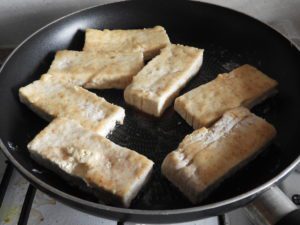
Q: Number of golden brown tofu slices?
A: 7